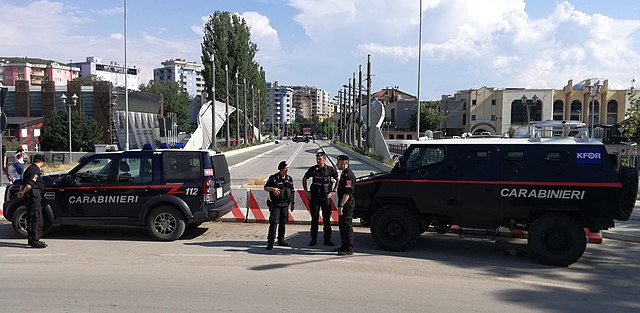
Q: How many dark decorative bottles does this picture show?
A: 0